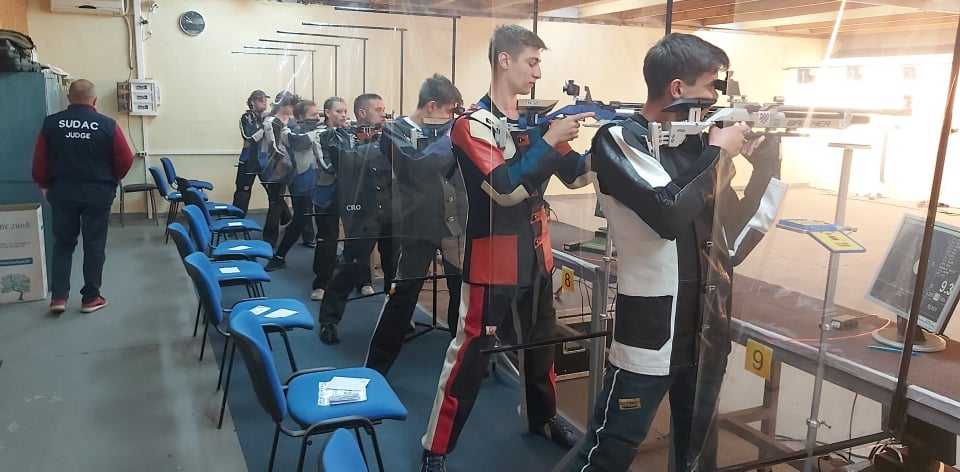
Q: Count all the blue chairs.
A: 9